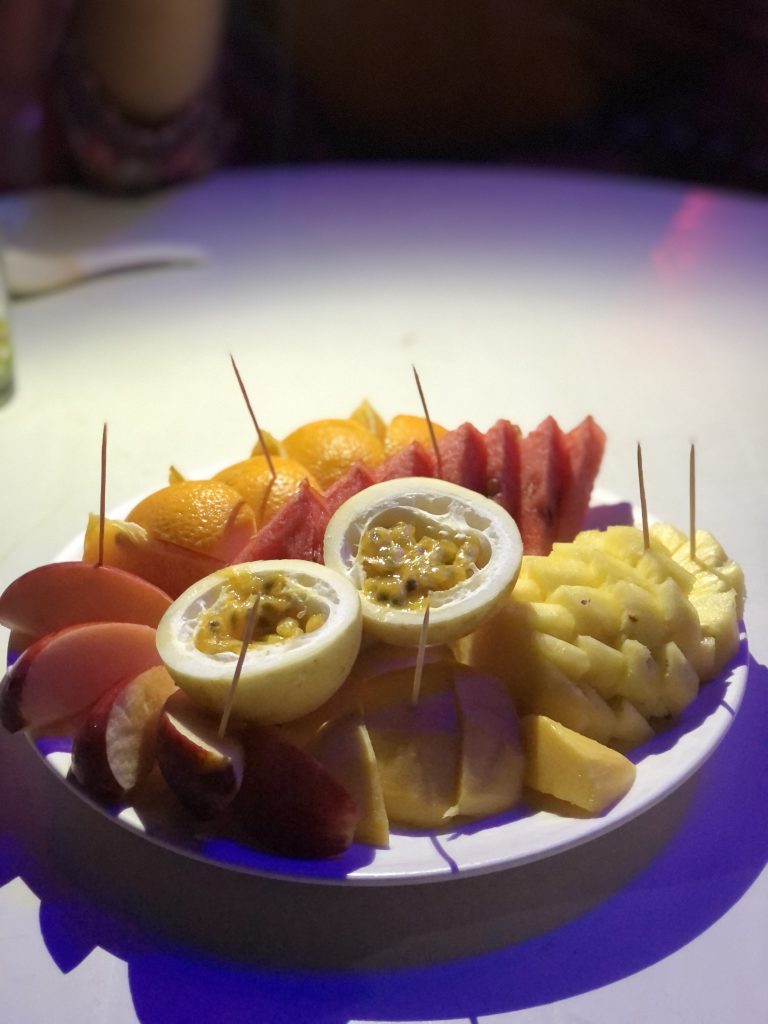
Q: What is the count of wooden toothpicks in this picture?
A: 7